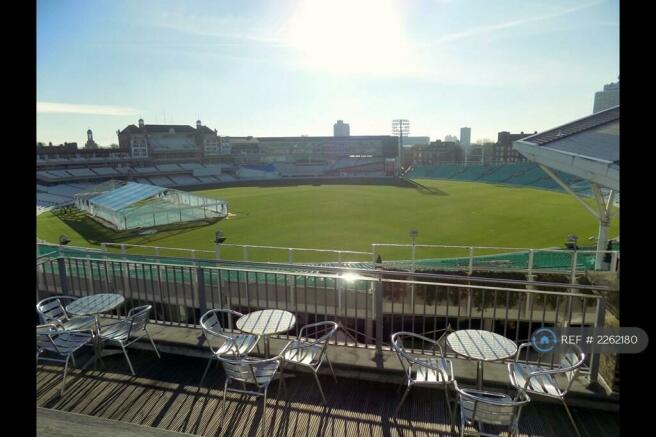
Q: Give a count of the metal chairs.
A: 9